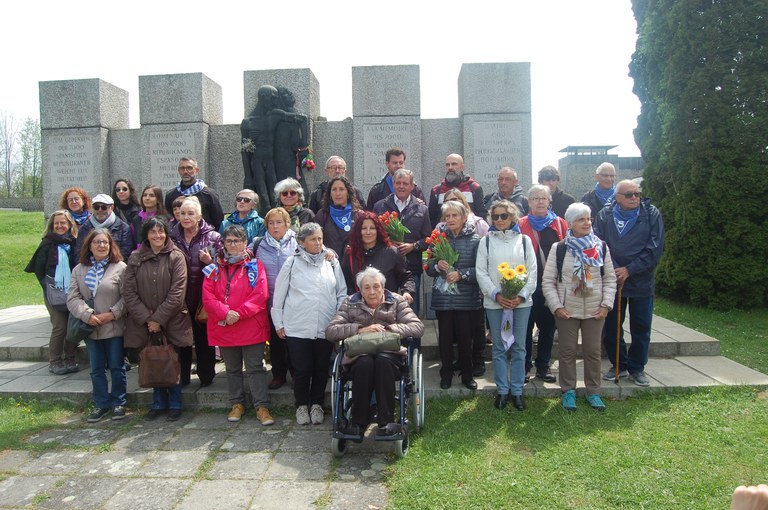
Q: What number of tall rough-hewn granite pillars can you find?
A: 5